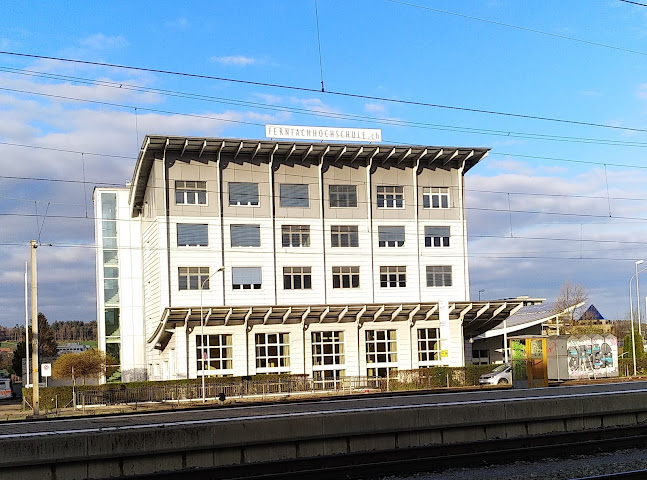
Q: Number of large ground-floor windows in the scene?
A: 5